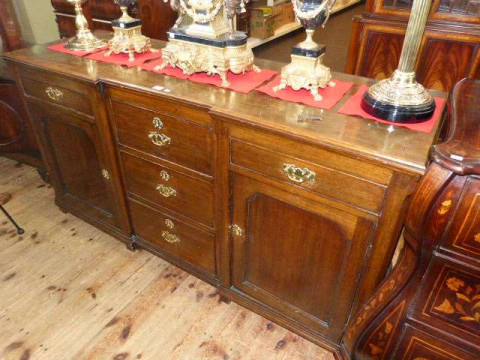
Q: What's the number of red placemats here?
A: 5